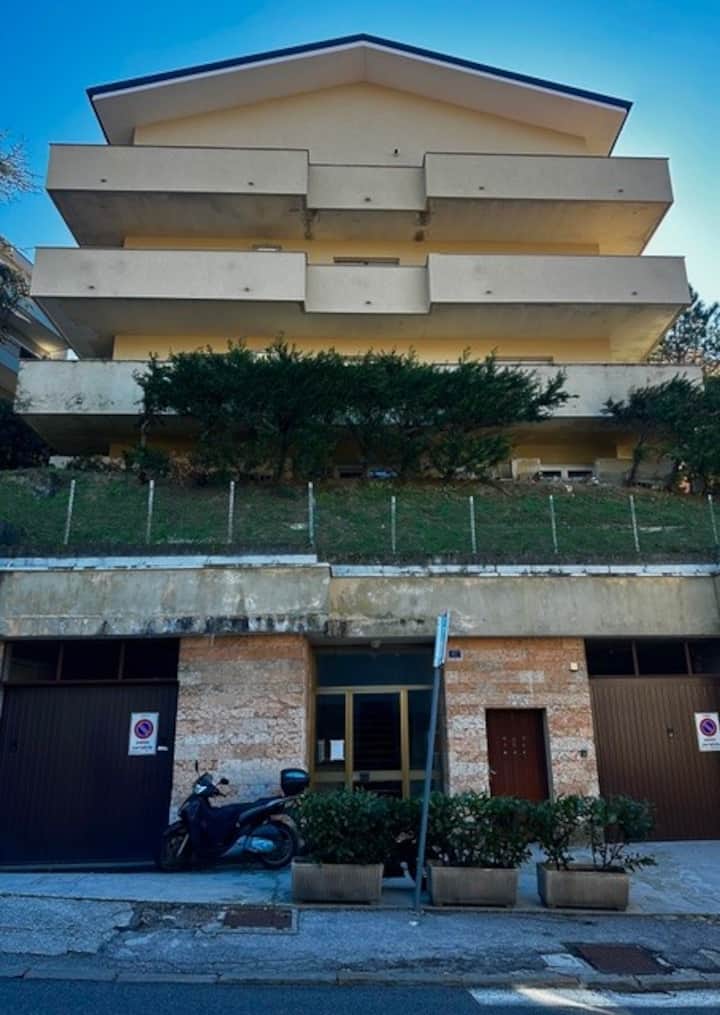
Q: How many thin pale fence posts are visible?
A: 9